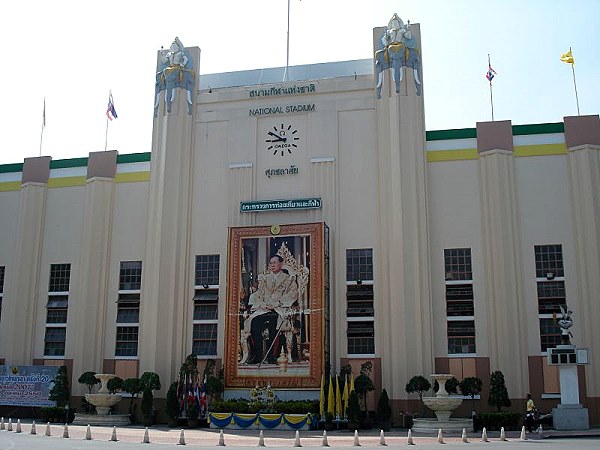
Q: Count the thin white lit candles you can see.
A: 0